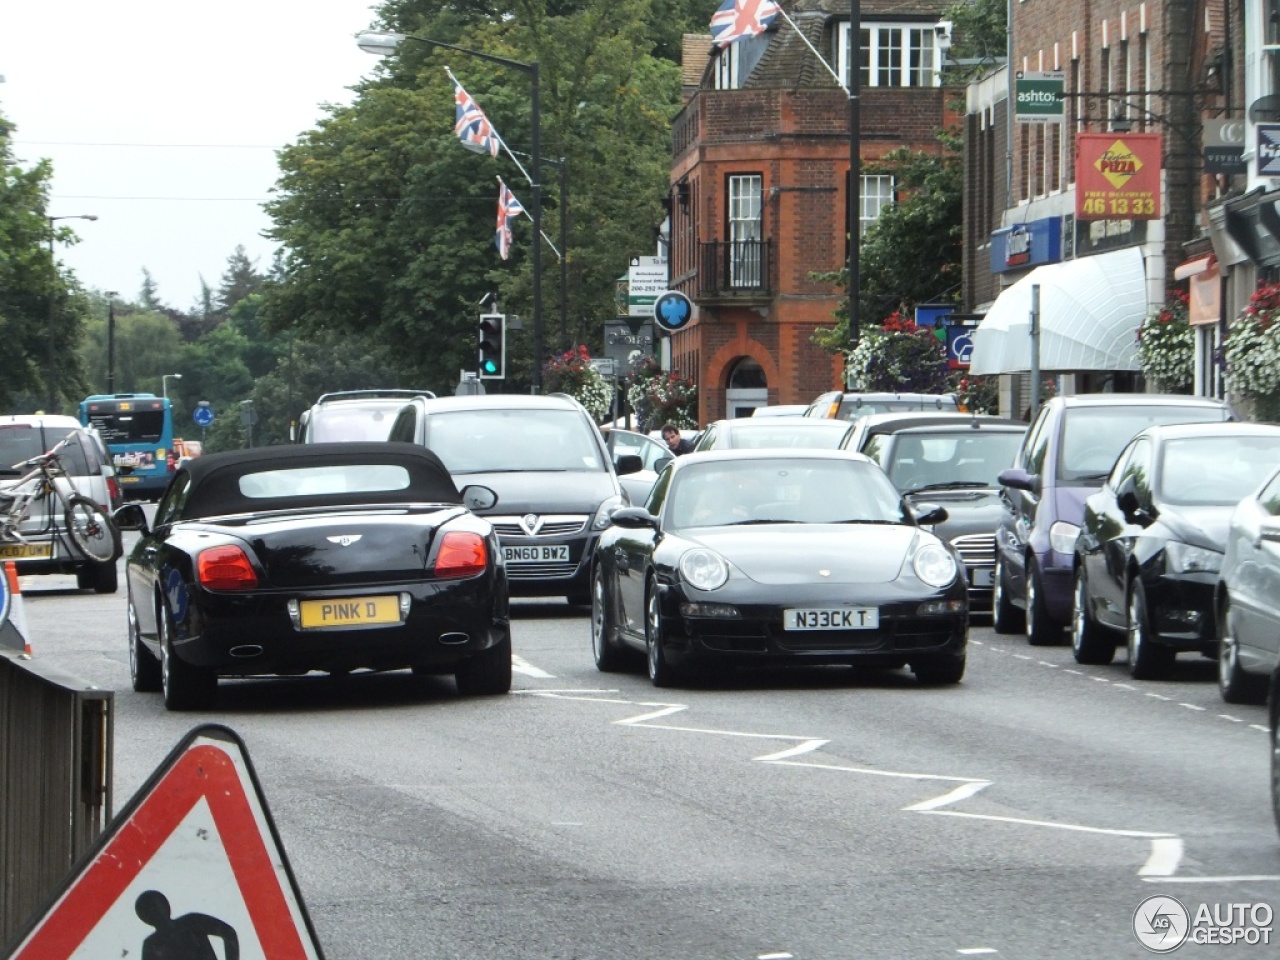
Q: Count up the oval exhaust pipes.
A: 2